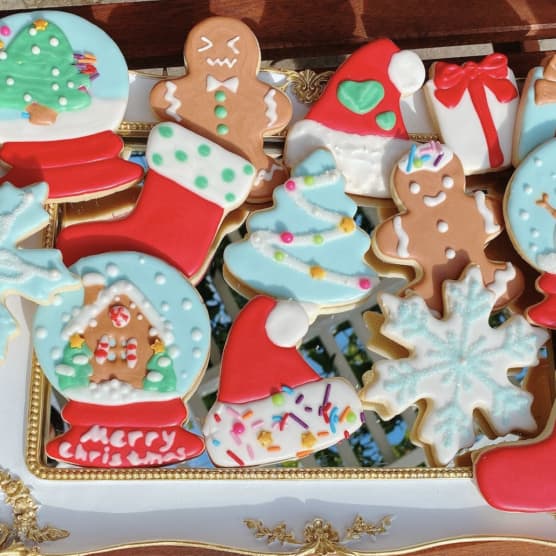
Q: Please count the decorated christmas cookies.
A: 14